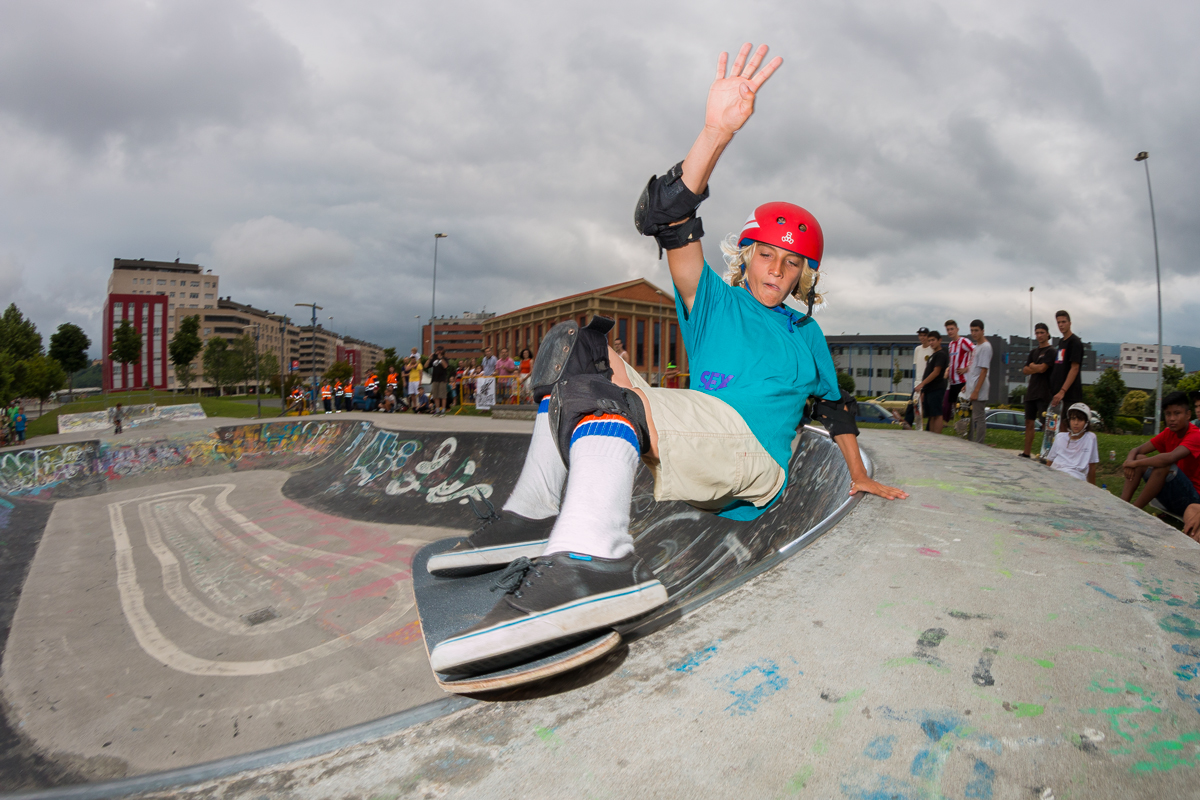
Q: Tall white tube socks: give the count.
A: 2